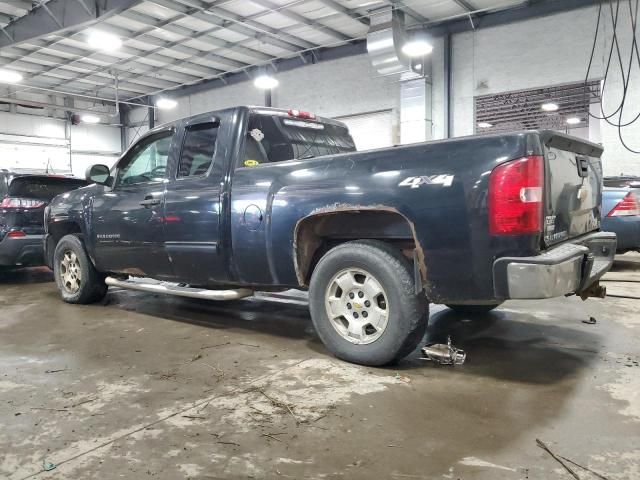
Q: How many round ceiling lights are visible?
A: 9